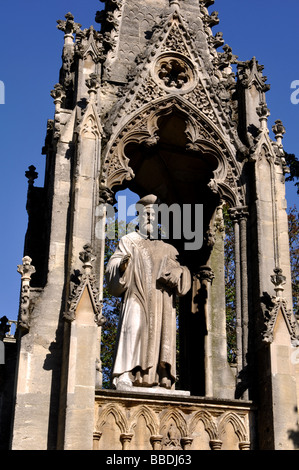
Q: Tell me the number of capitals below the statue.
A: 6